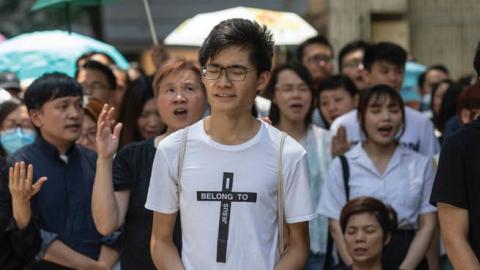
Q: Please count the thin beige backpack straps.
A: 2